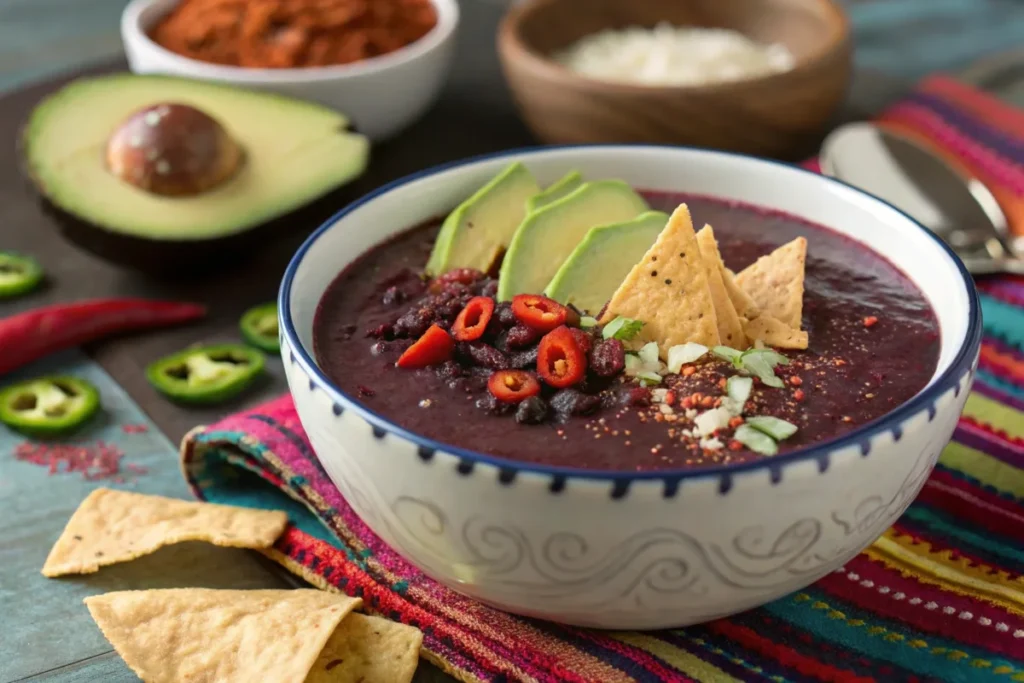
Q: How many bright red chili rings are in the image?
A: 4